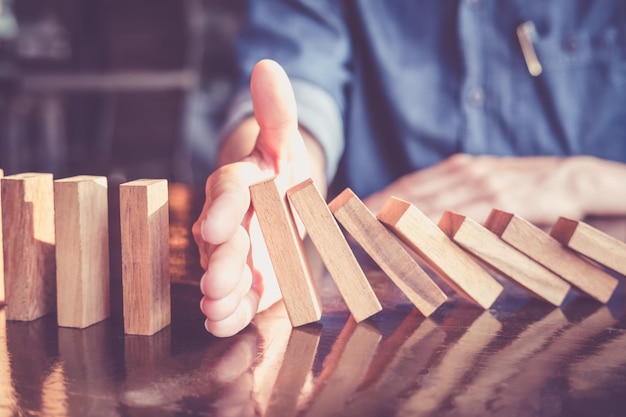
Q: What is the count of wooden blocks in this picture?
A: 11